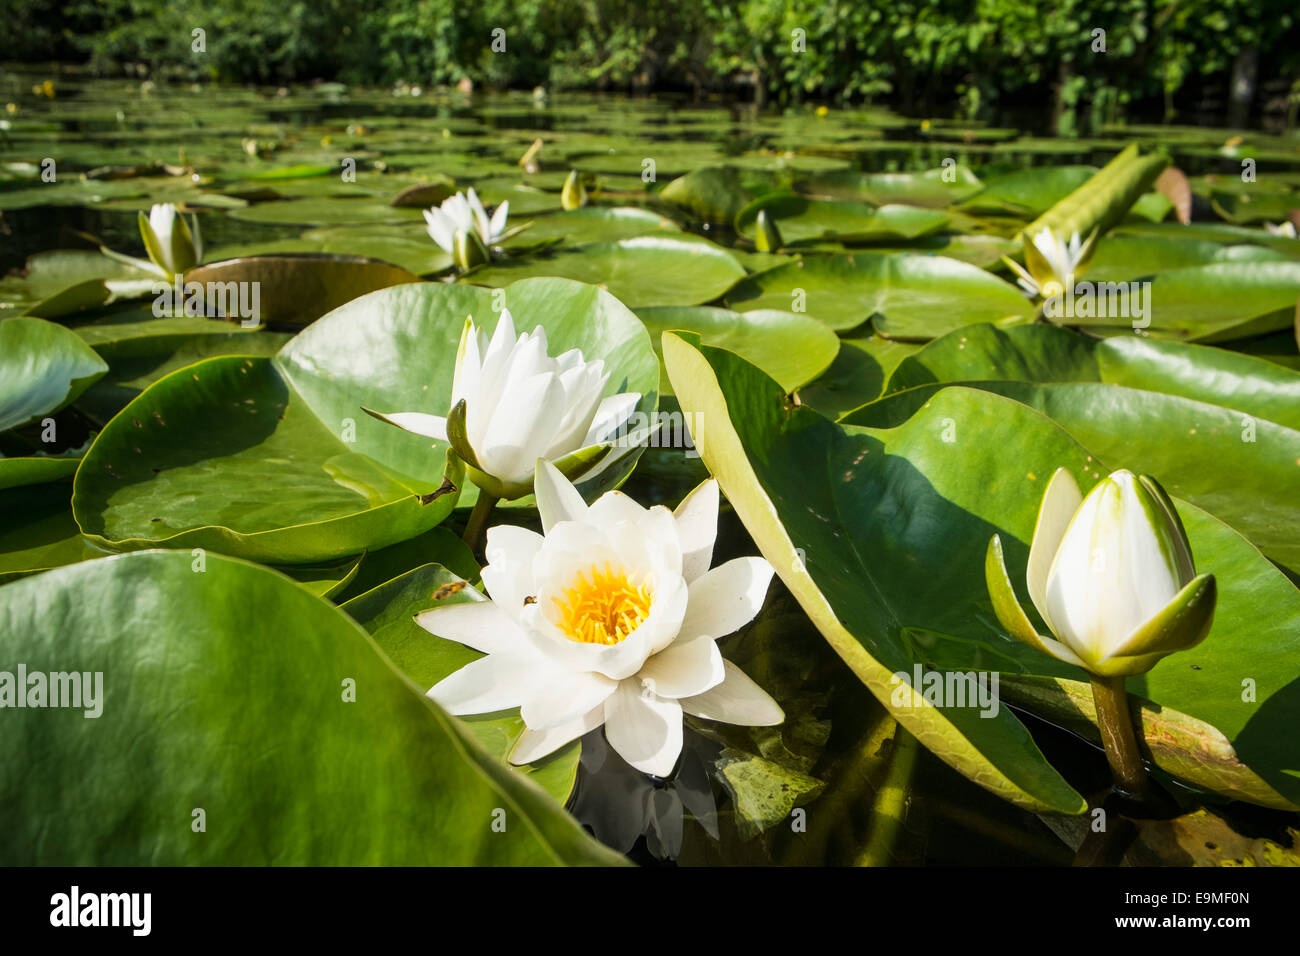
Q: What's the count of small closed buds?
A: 2